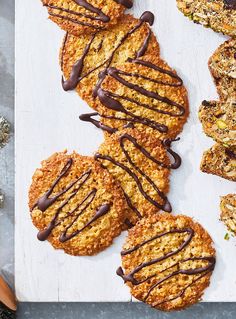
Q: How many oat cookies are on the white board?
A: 6